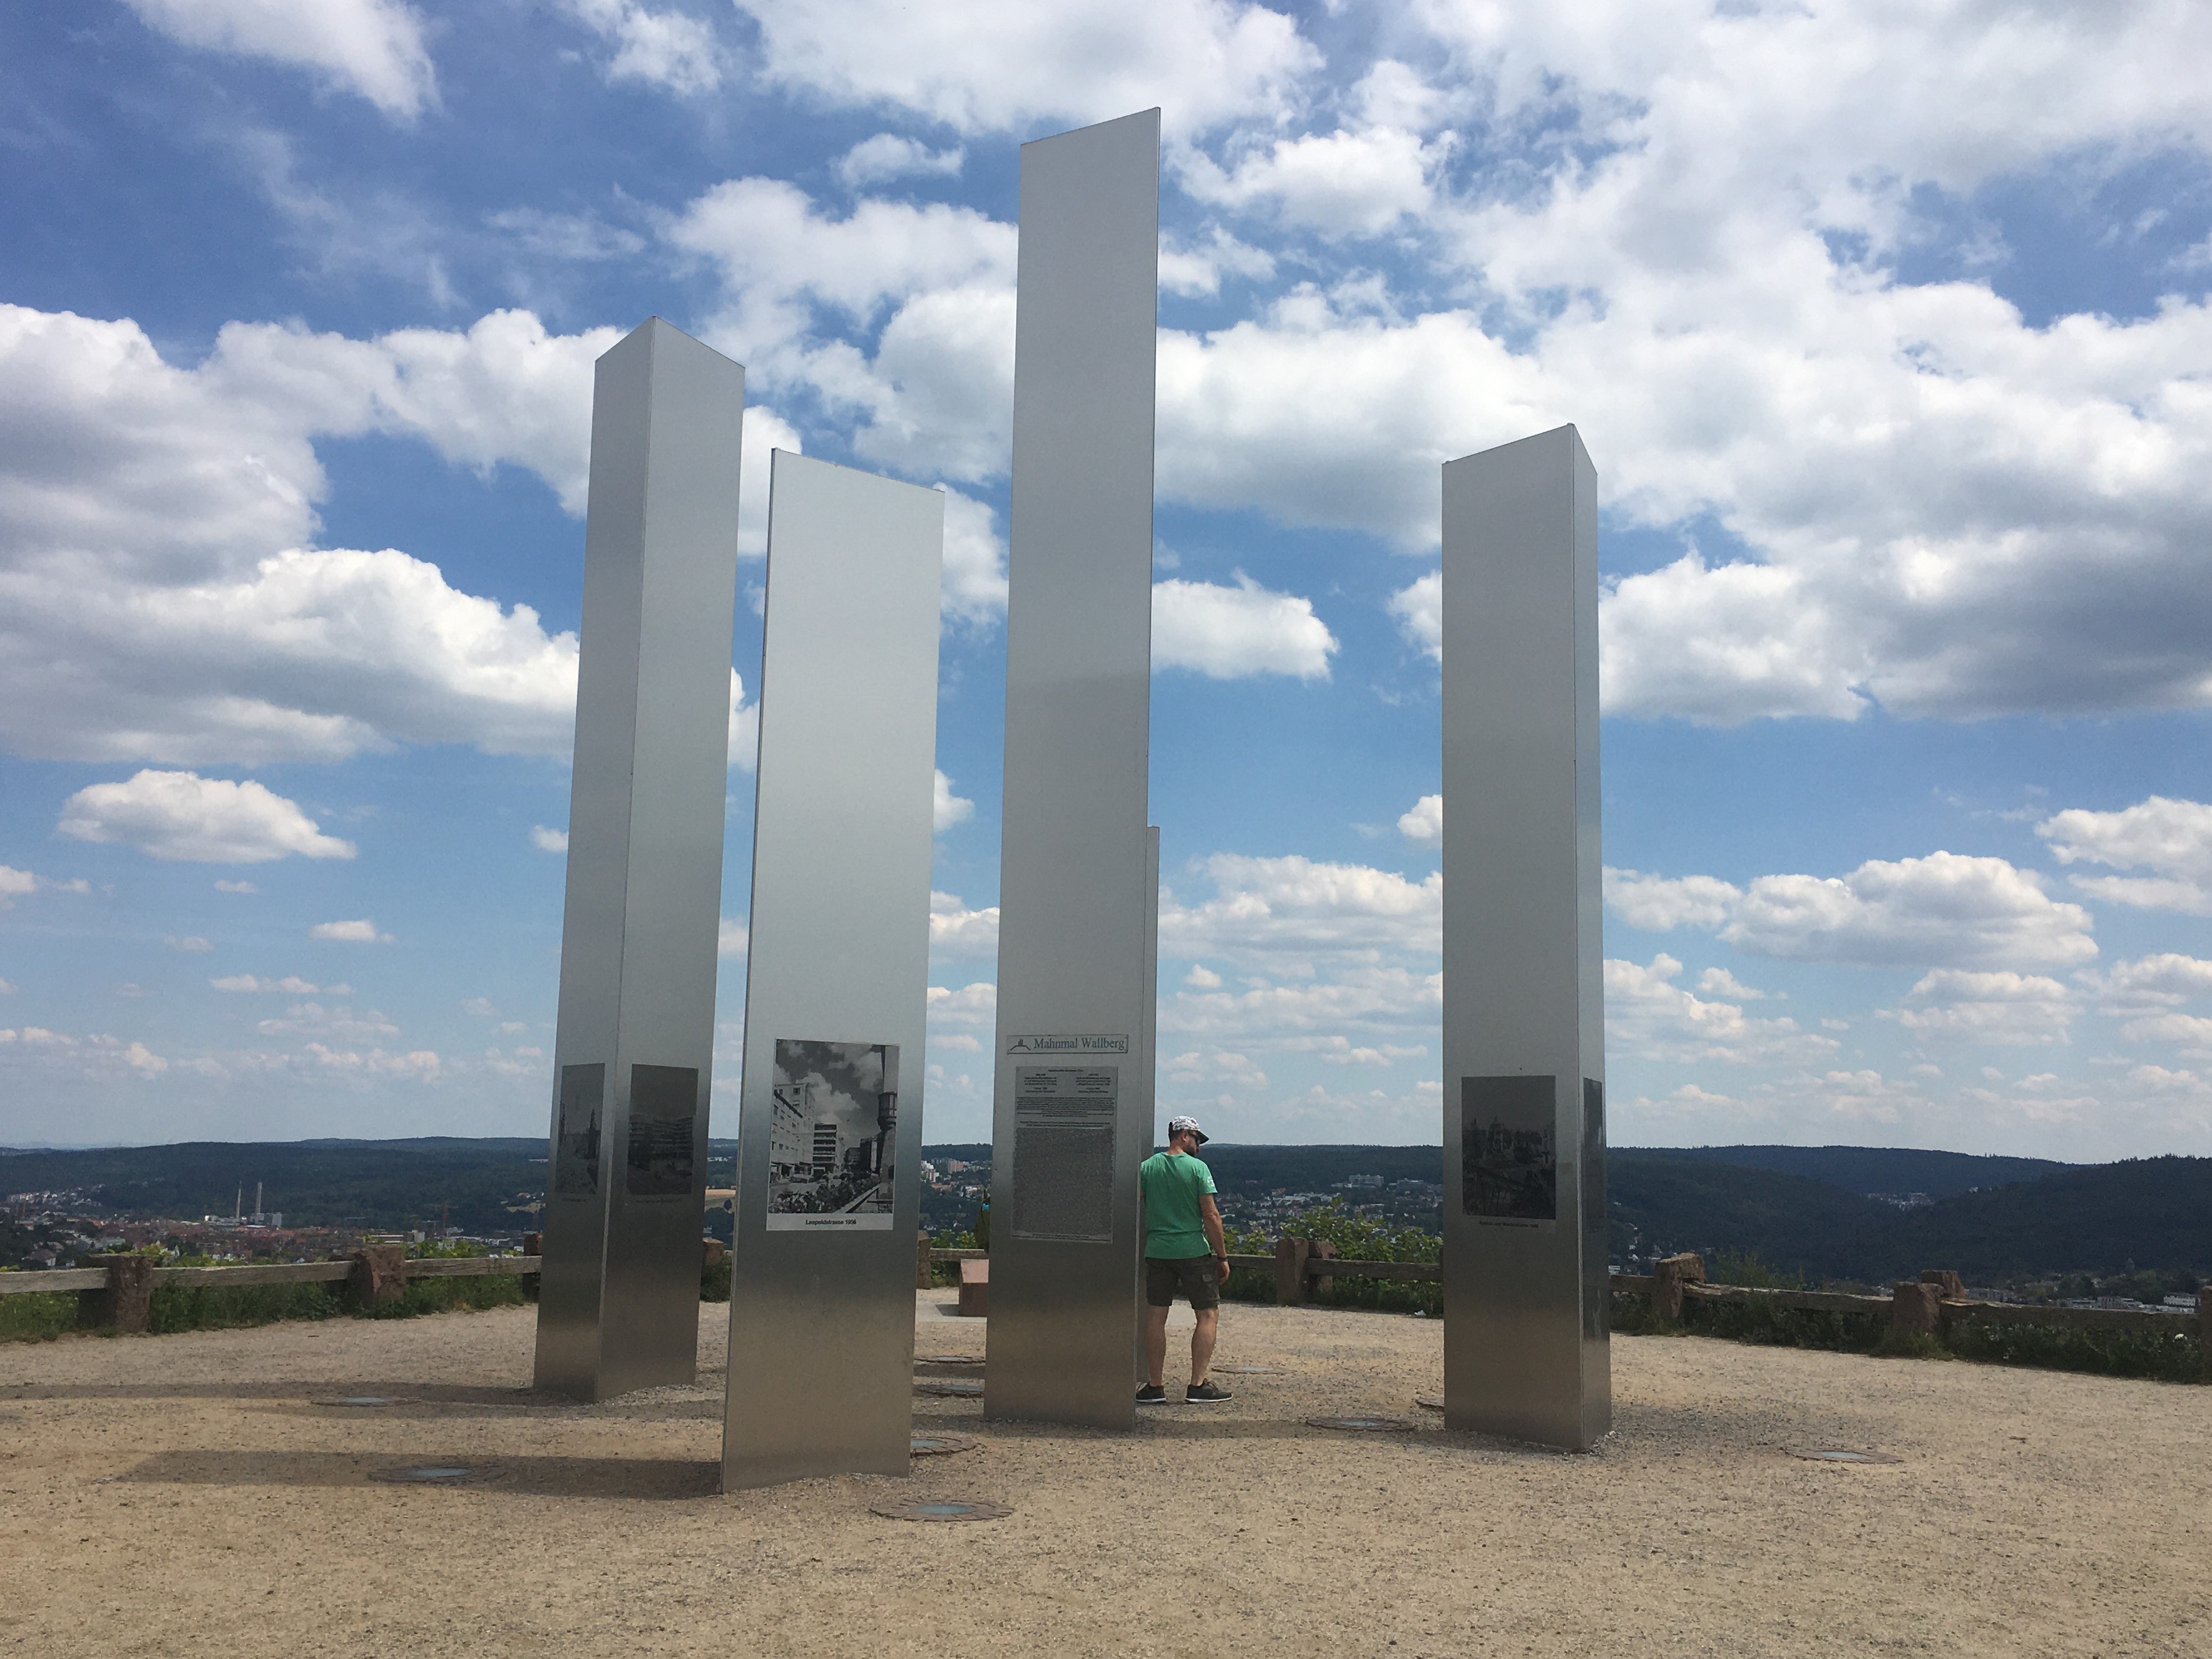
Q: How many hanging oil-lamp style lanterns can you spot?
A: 0